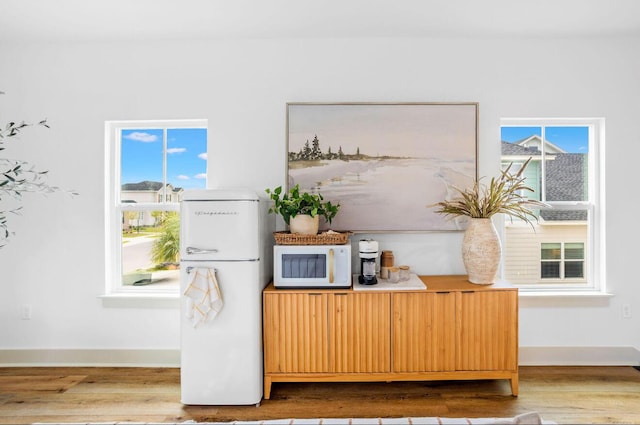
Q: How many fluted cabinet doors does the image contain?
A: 4